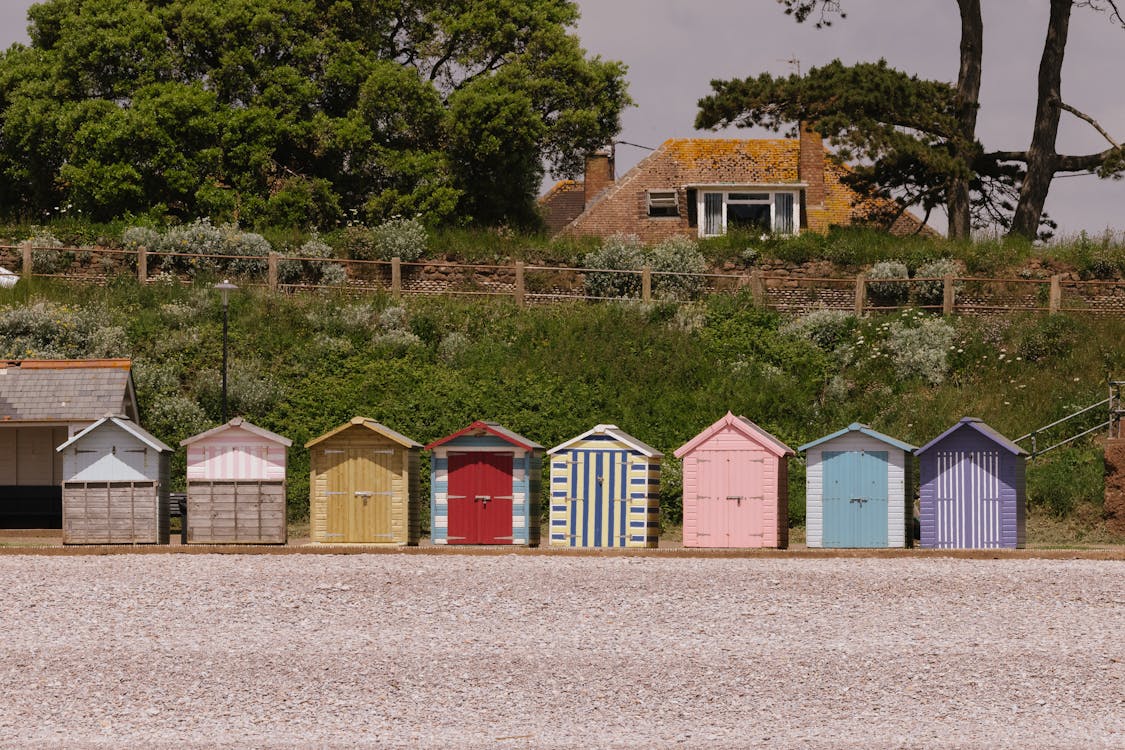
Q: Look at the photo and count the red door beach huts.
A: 1